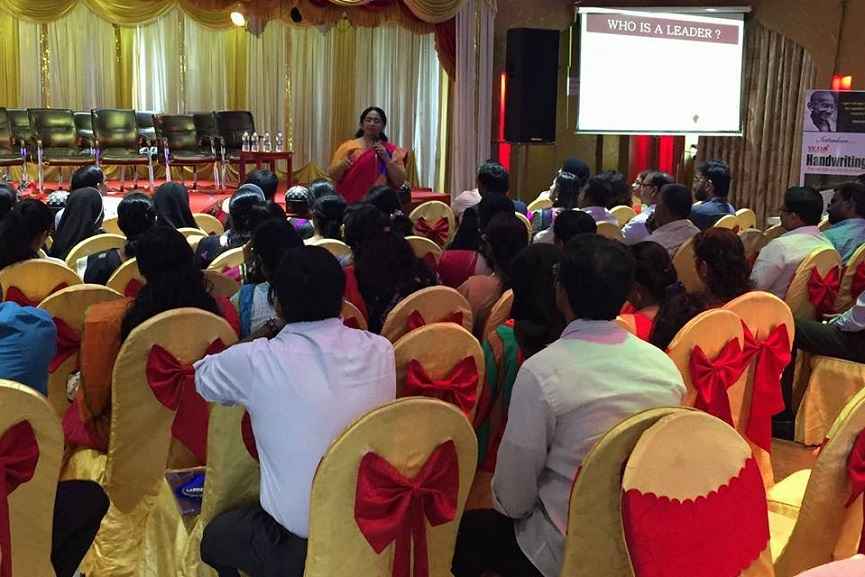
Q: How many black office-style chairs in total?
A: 9